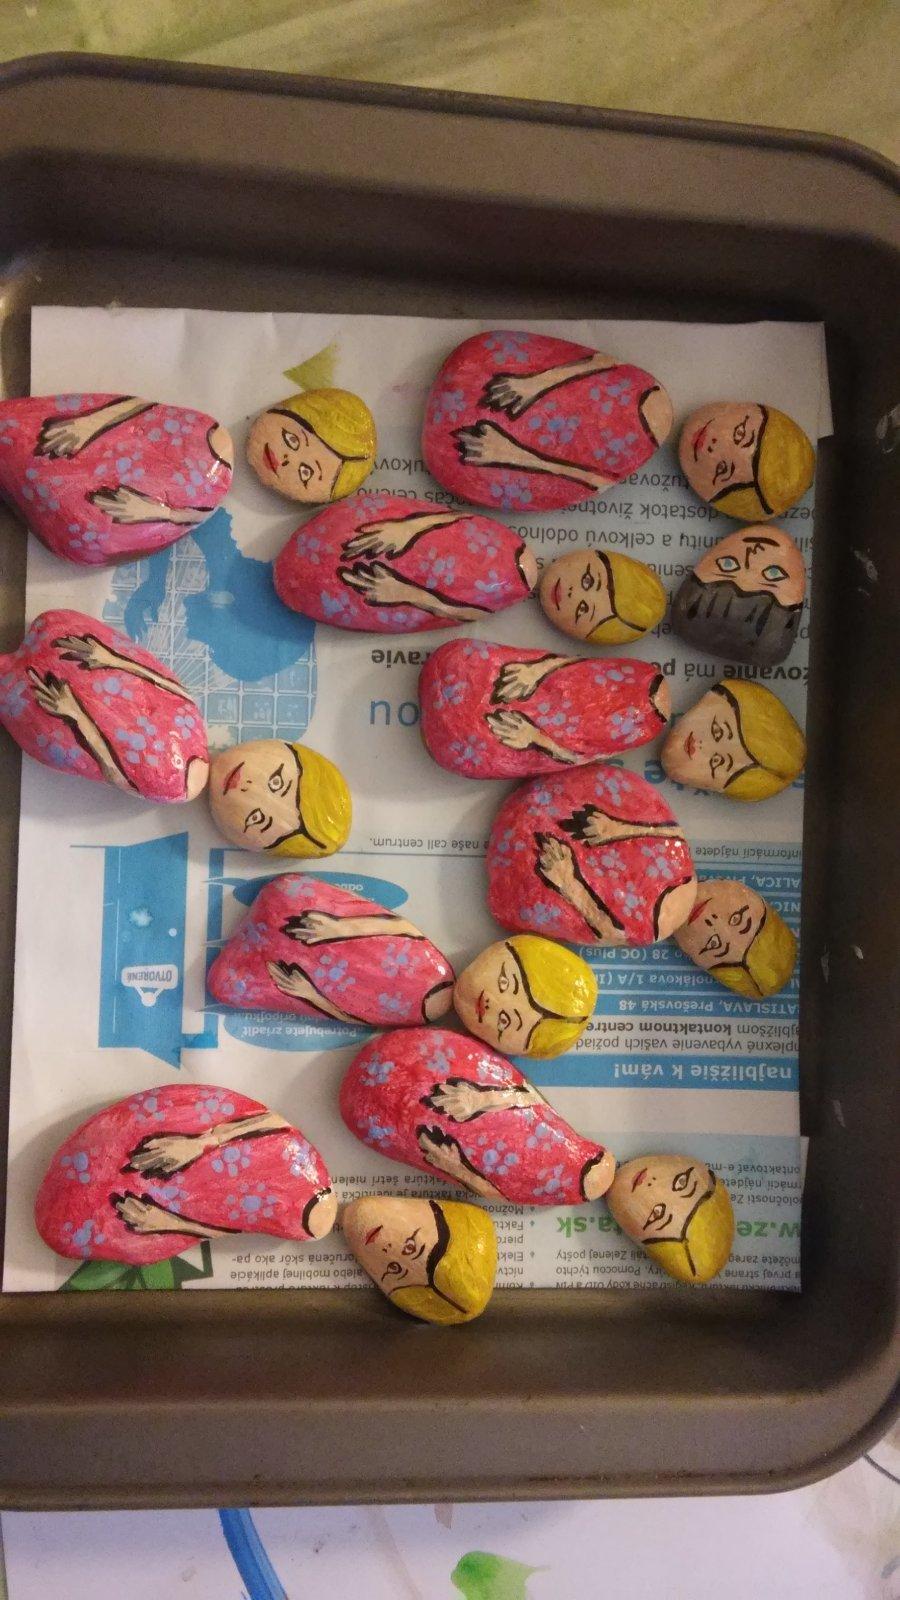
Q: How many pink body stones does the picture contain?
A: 9